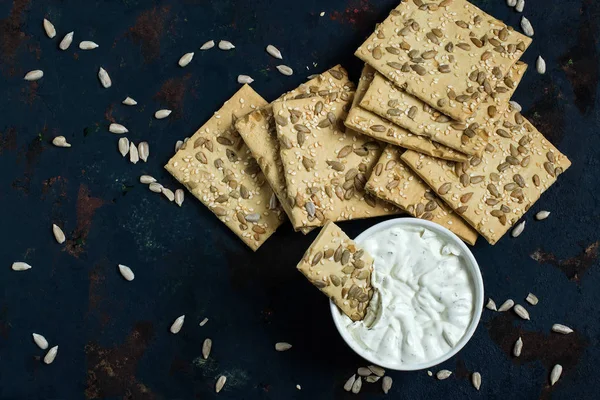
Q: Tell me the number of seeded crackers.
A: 9